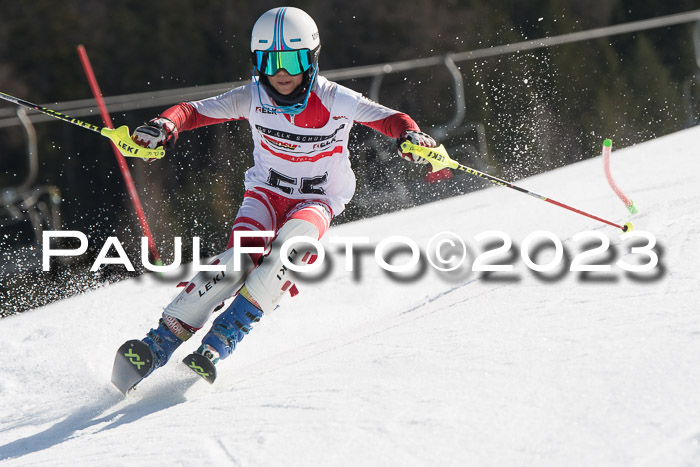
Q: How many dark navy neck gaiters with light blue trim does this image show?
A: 1